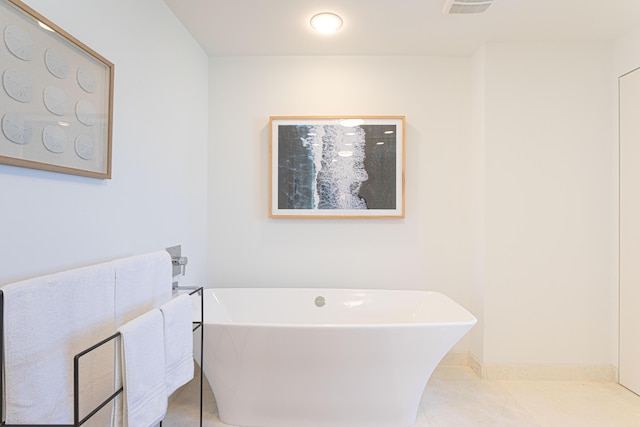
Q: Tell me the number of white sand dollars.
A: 9